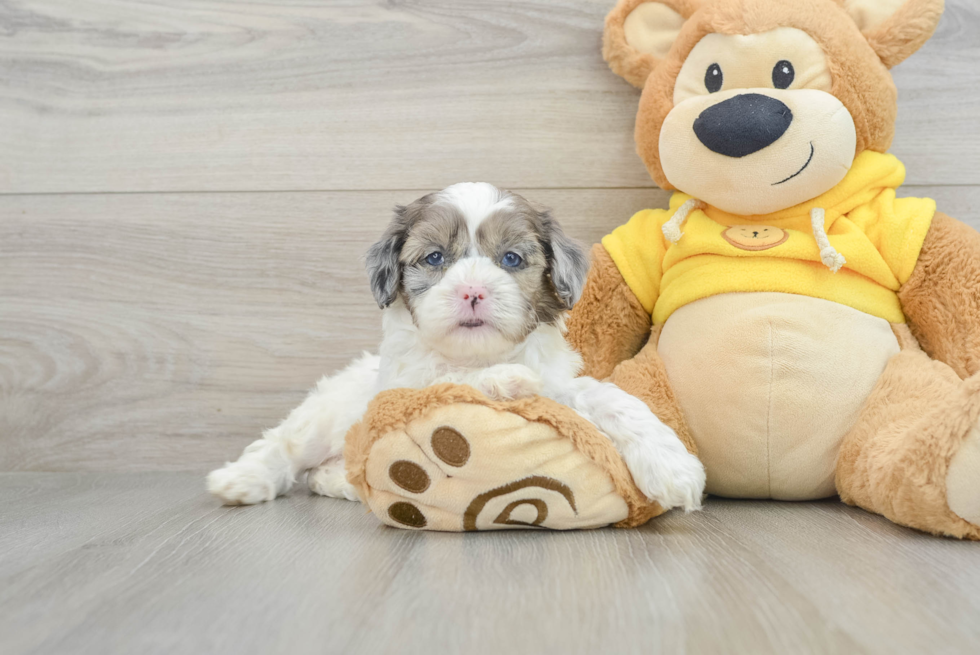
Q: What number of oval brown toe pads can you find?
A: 3